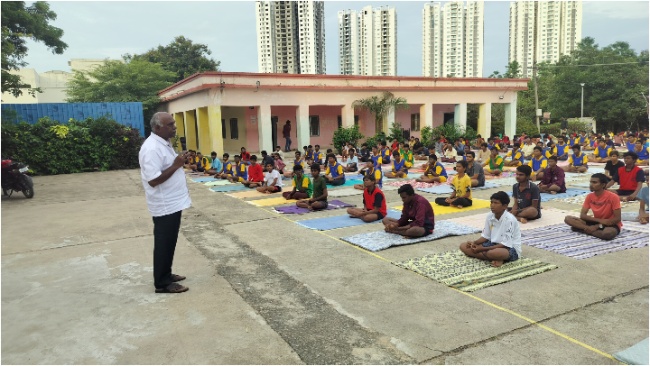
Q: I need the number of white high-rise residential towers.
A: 4